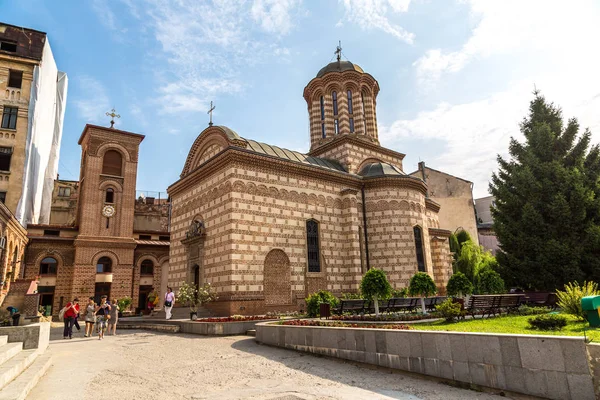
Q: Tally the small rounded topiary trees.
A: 4